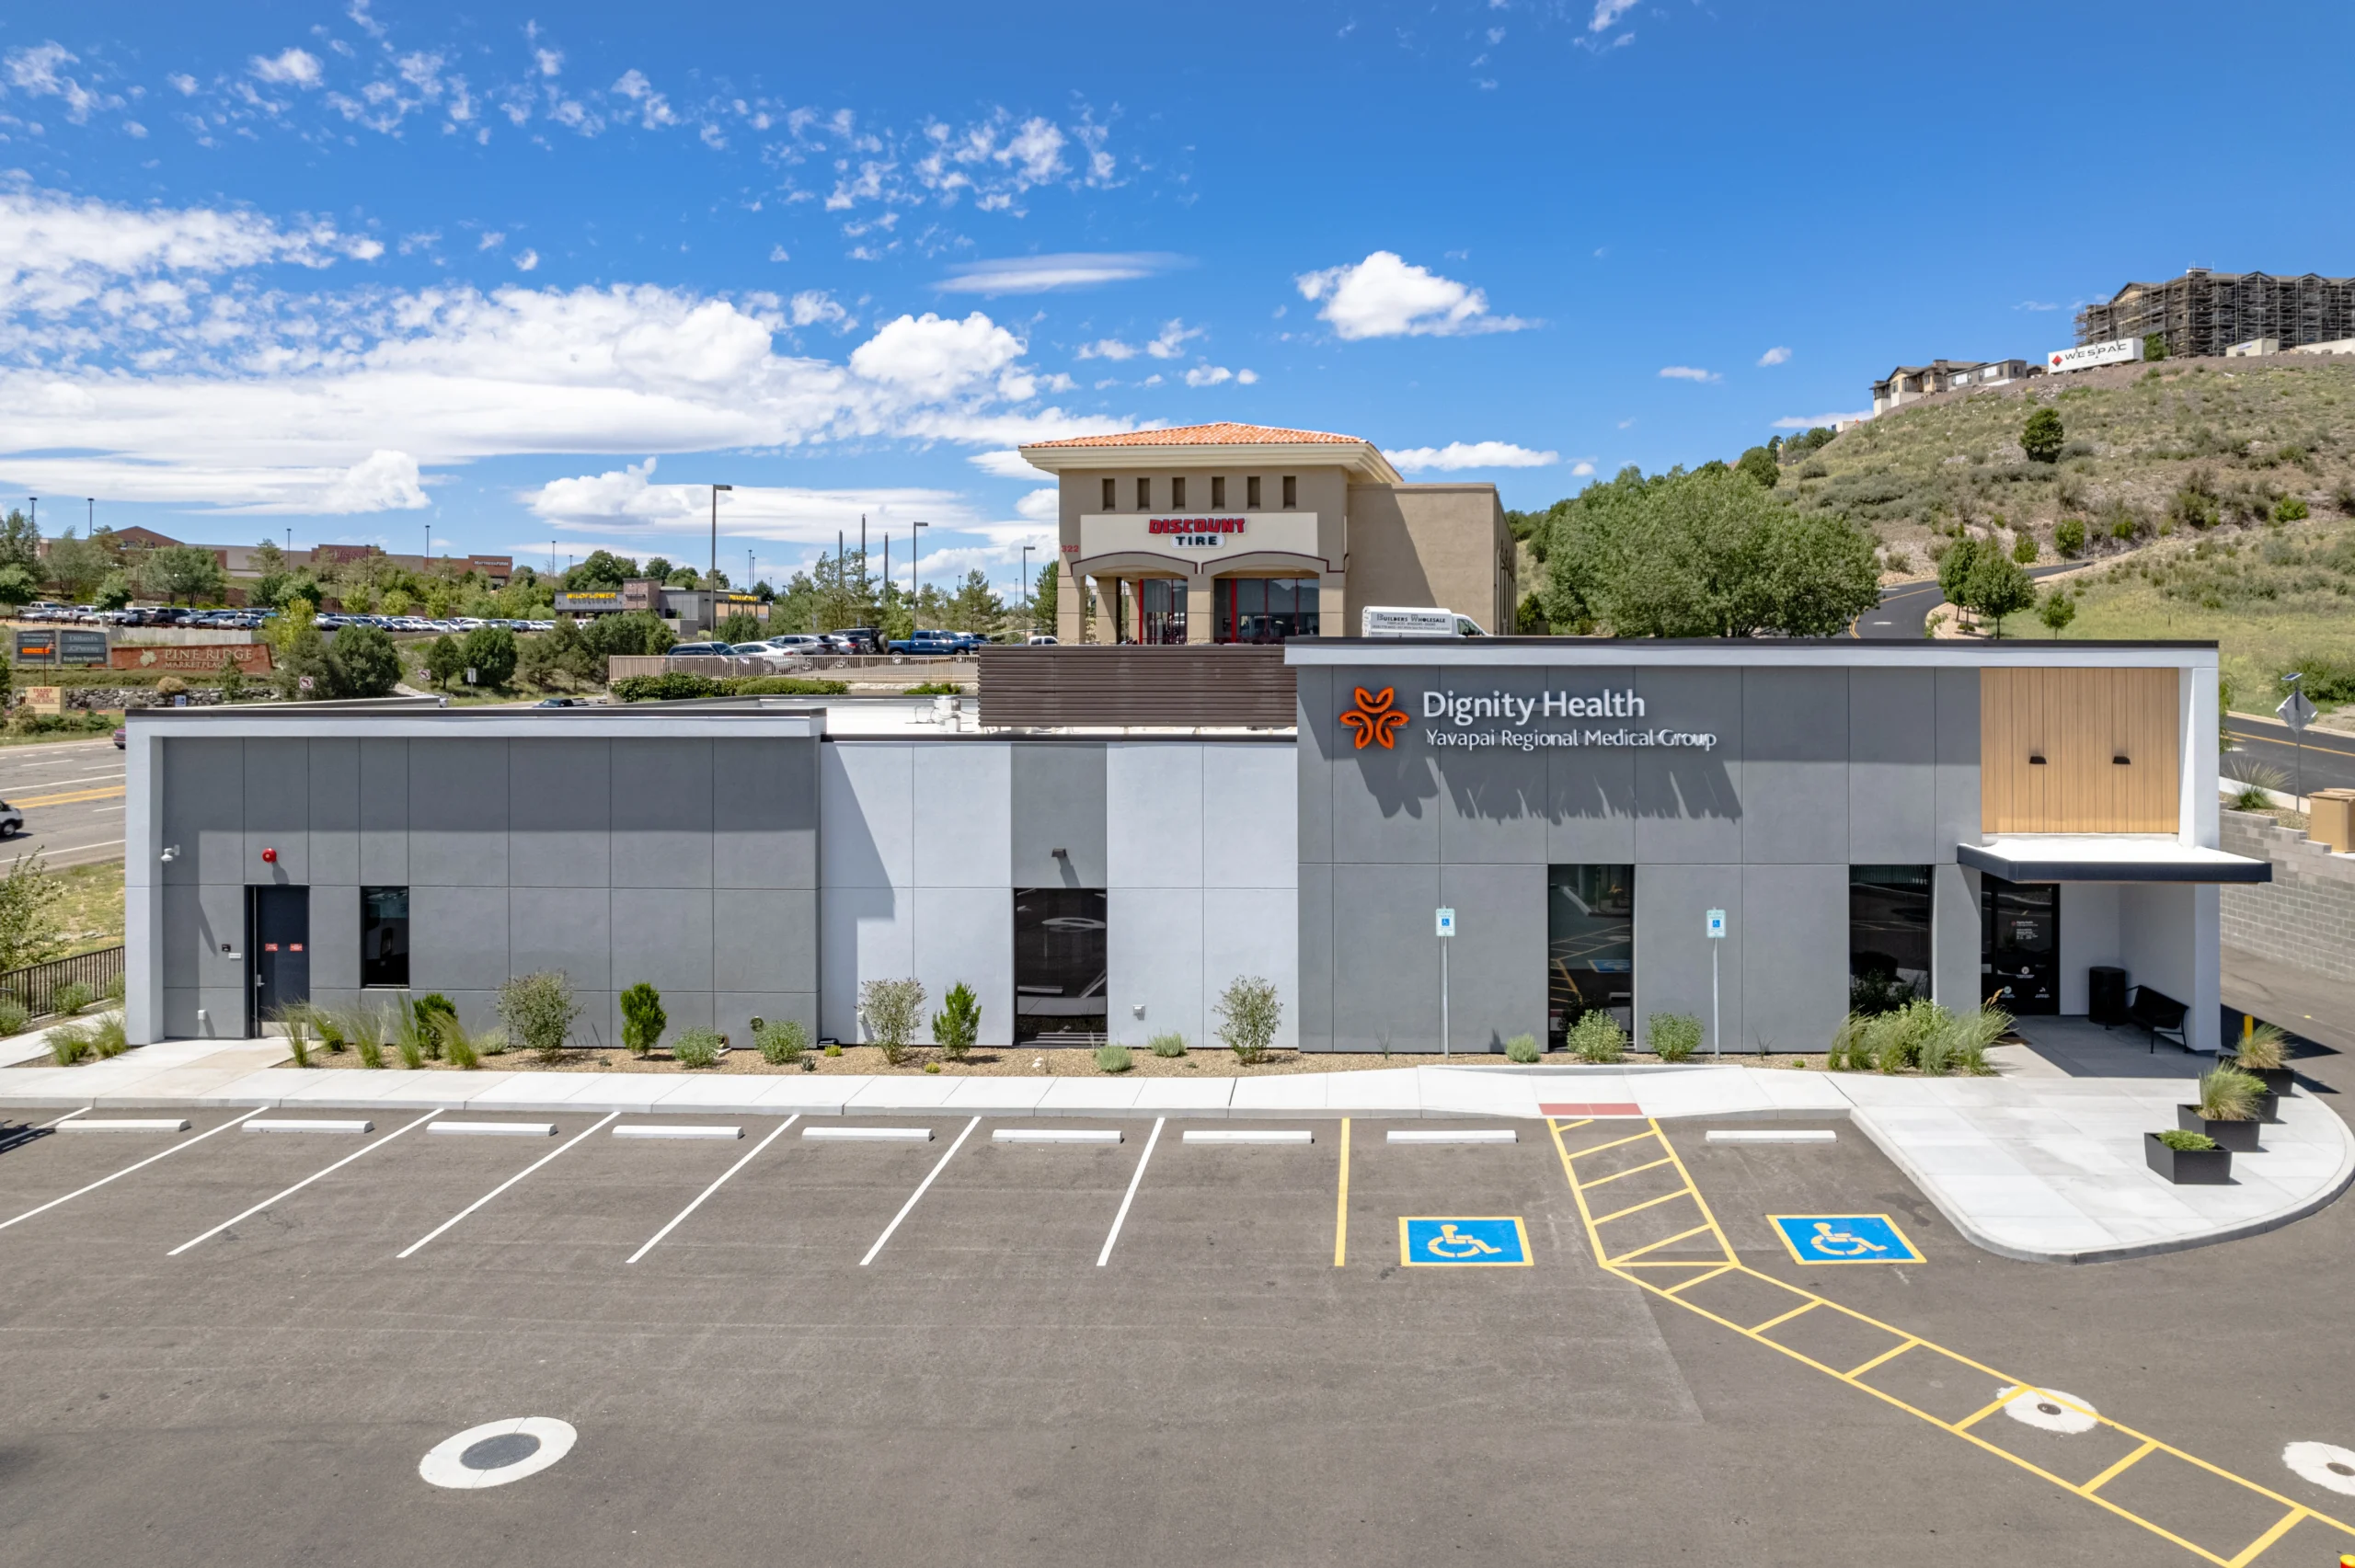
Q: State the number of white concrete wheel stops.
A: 9